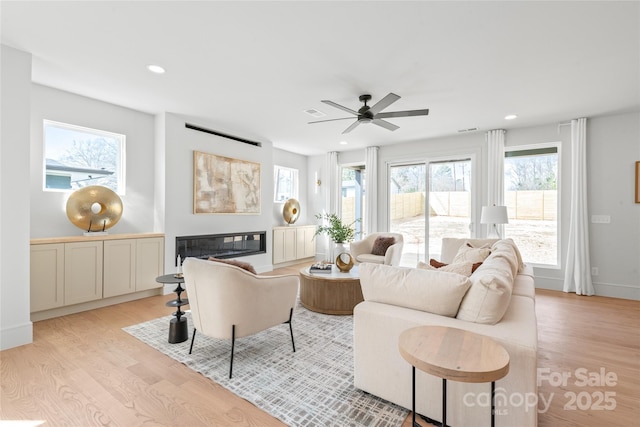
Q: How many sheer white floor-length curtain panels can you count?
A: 4